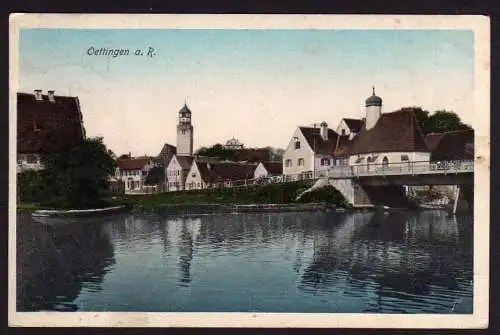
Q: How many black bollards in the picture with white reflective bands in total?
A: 0